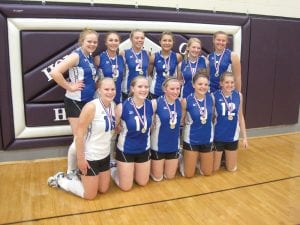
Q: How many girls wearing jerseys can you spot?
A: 11